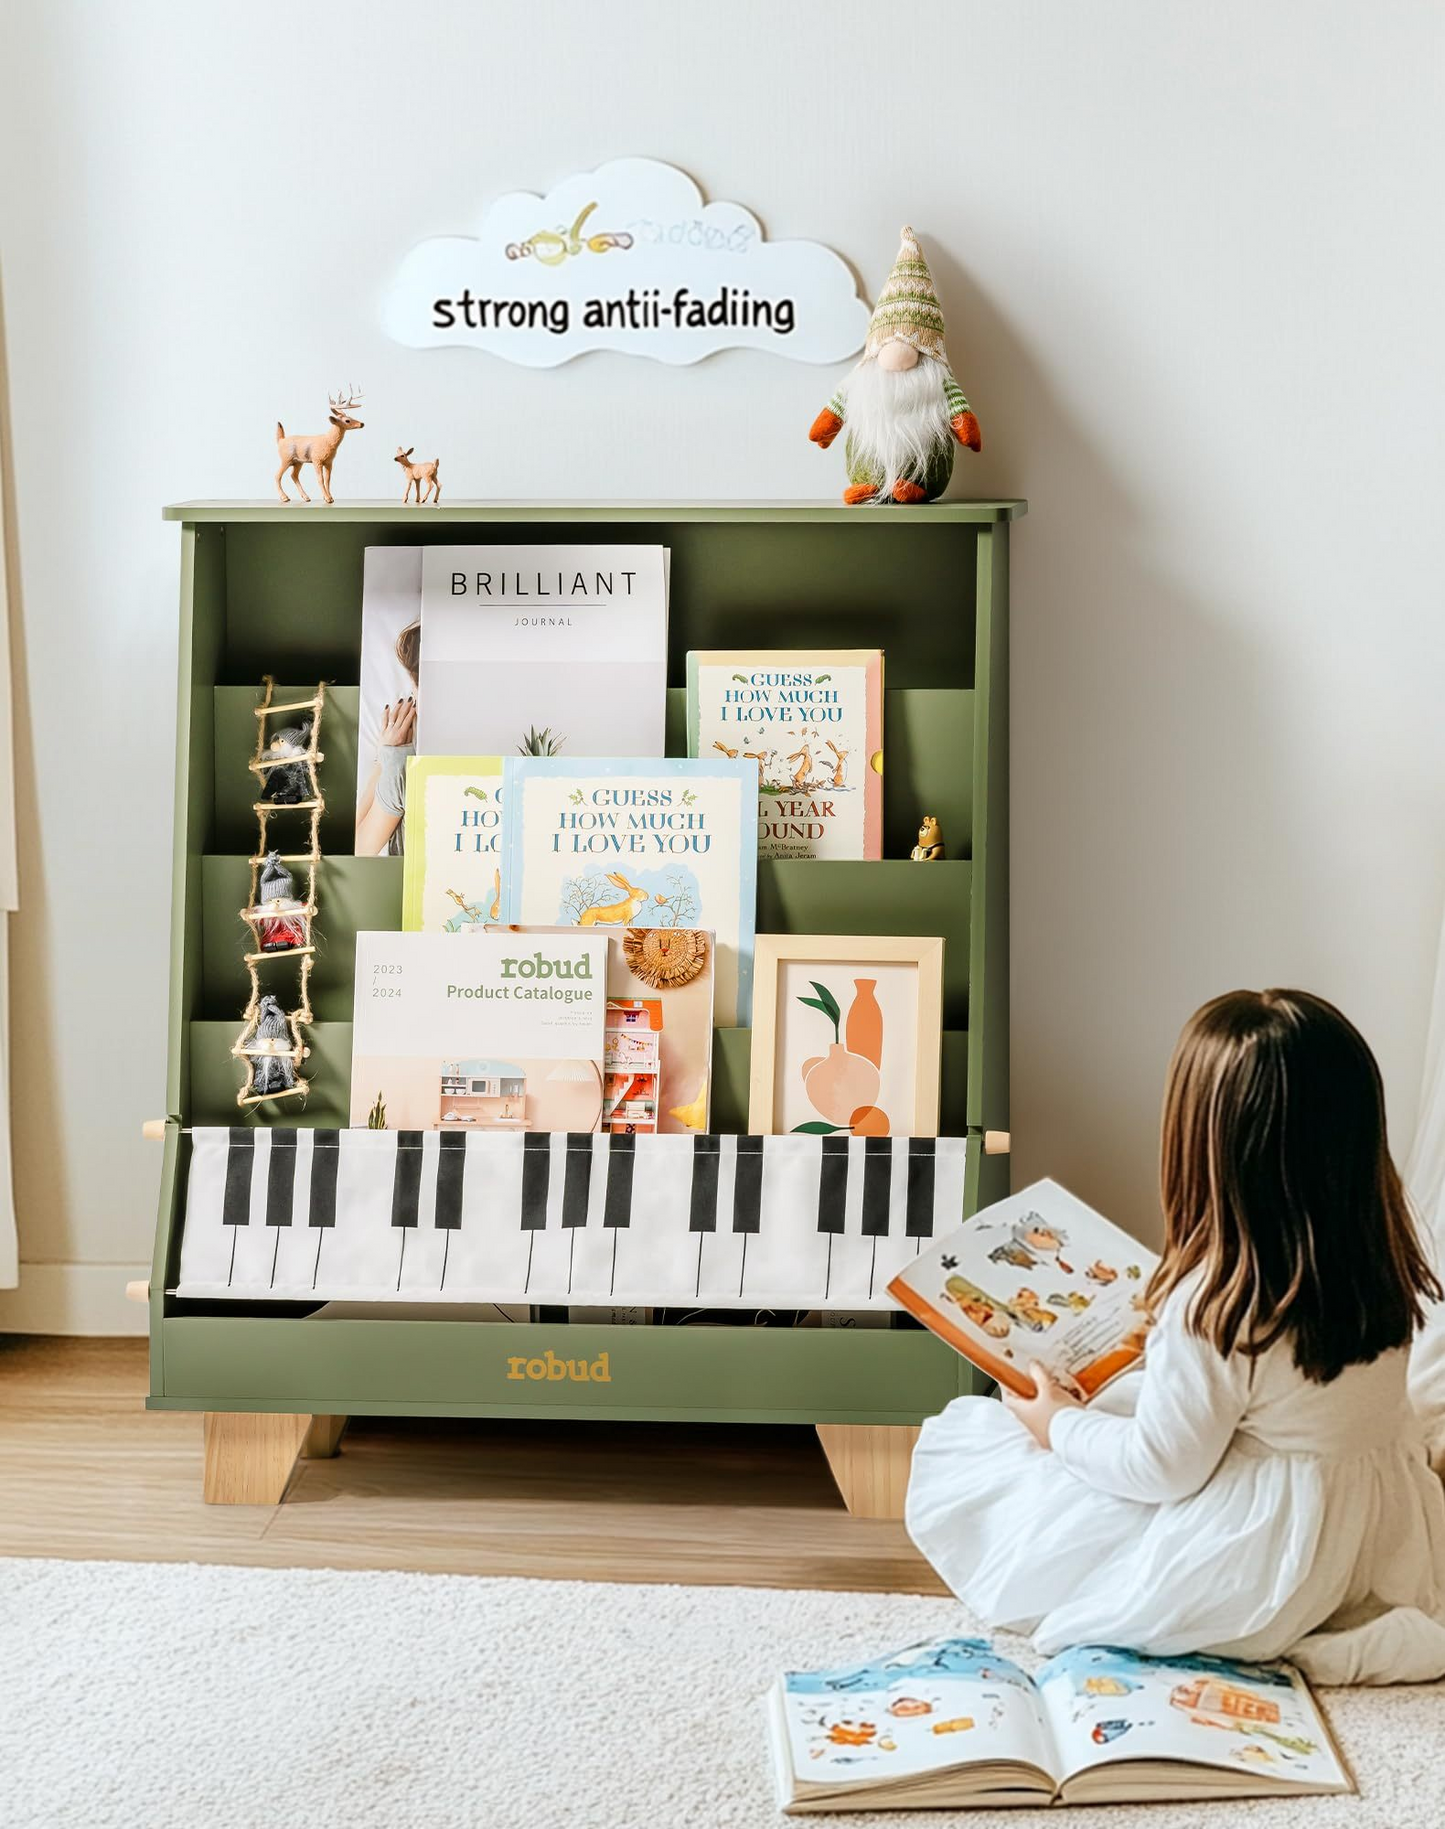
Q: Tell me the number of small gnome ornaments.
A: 3